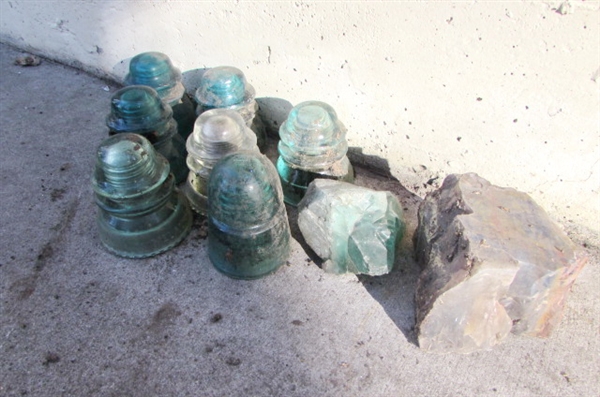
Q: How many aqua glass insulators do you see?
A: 6